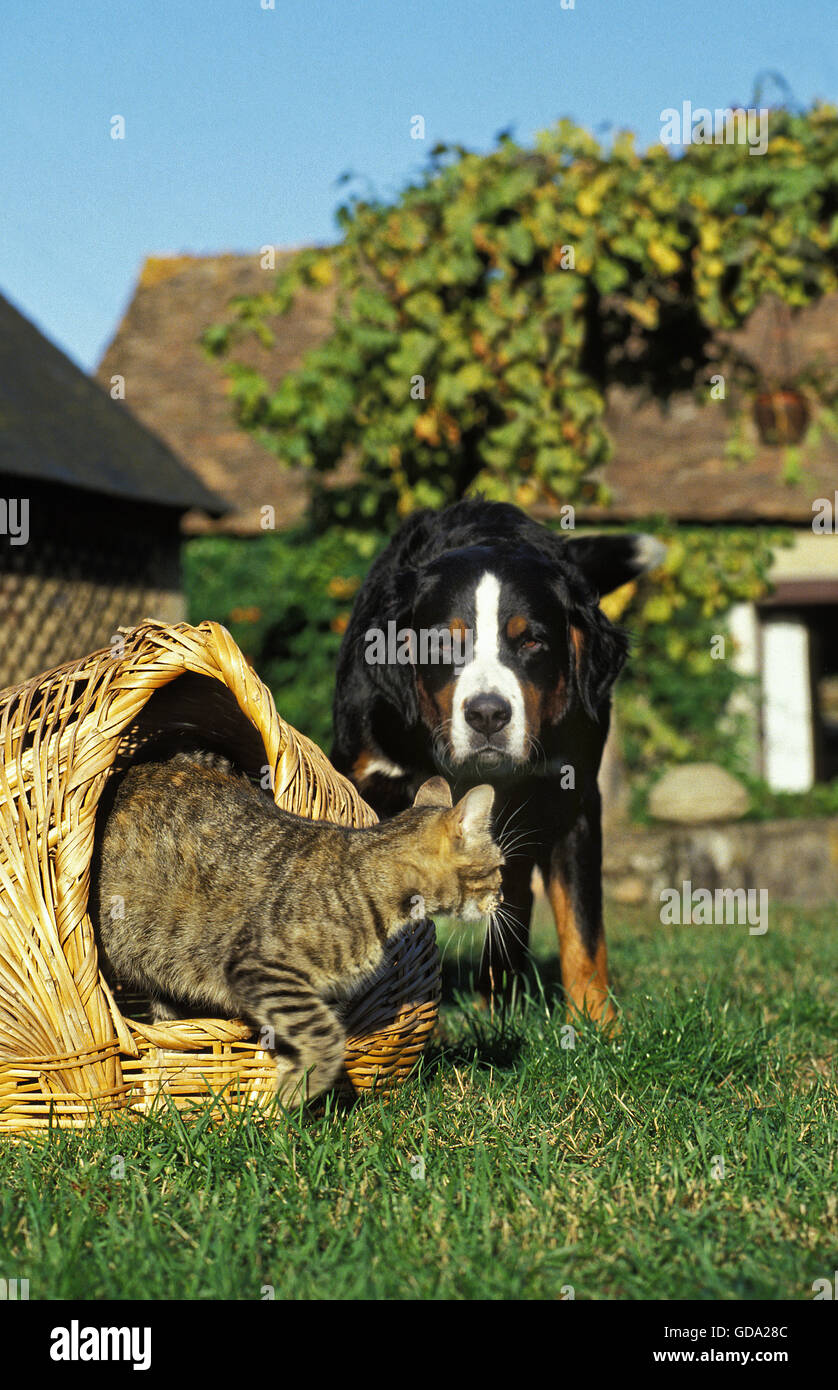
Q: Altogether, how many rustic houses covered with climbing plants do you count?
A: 1